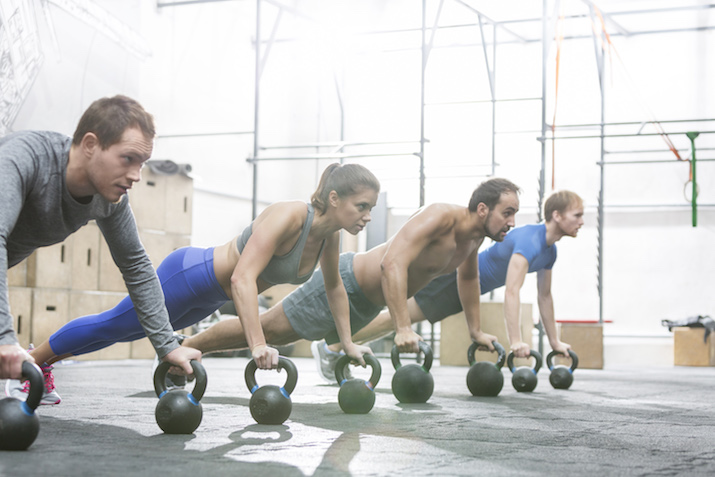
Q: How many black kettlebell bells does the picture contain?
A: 8